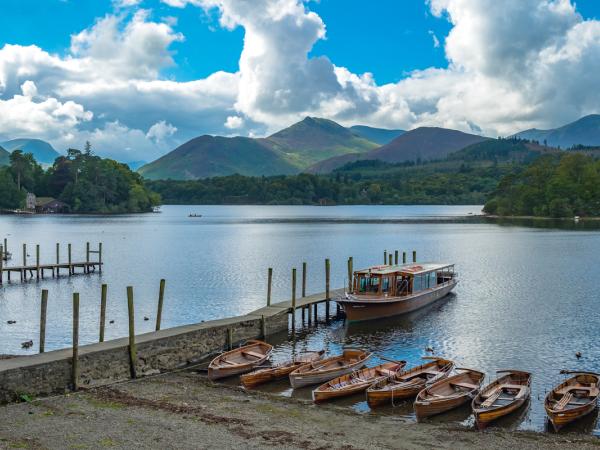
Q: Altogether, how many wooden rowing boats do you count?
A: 8